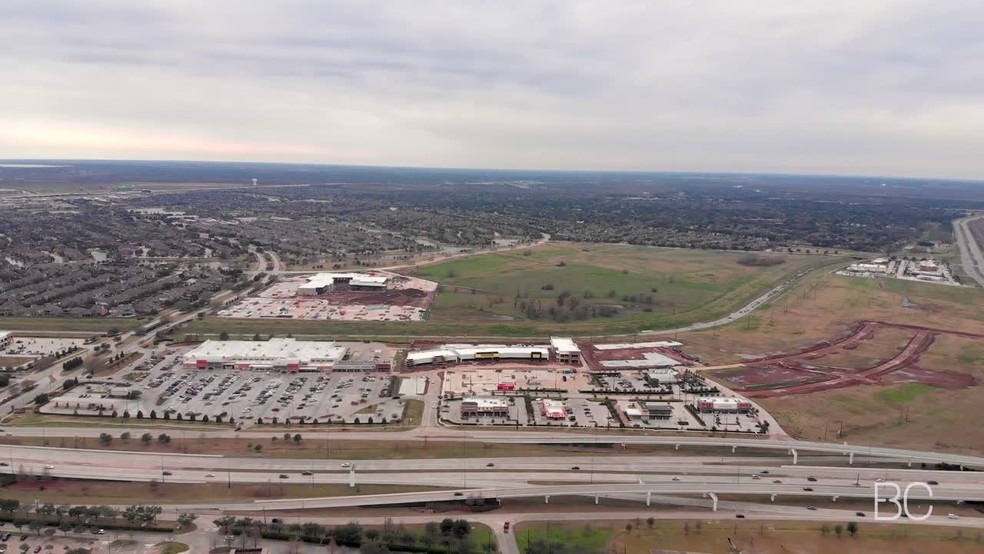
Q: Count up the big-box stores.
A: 1